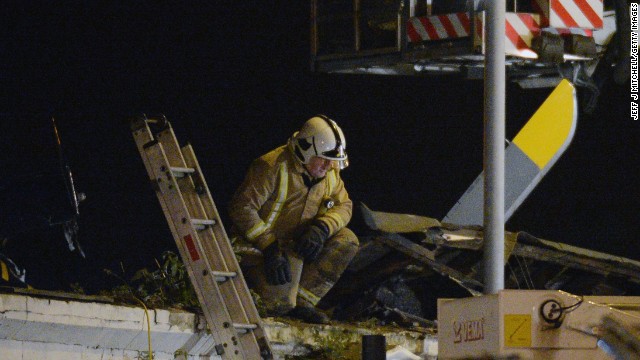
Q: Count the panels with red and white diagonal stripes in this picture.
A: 3